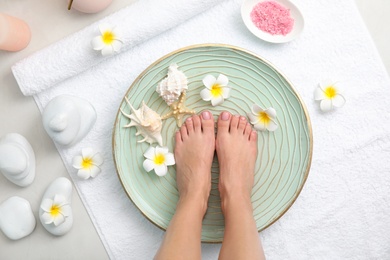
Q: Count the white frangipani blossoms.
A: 7